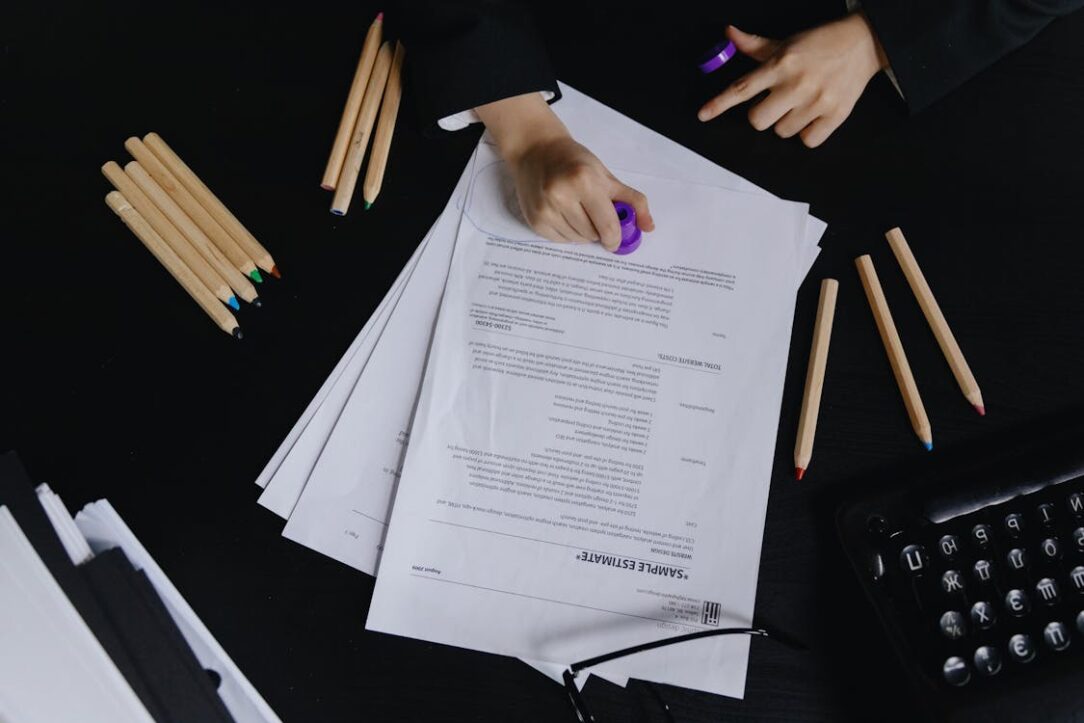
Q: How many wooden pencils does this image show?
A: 11